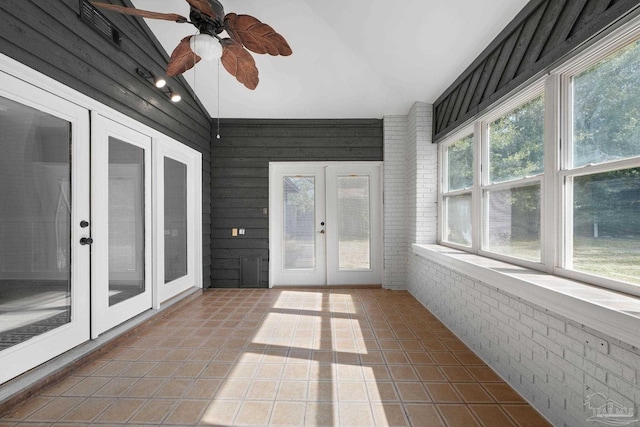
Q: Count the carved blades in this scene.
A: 5